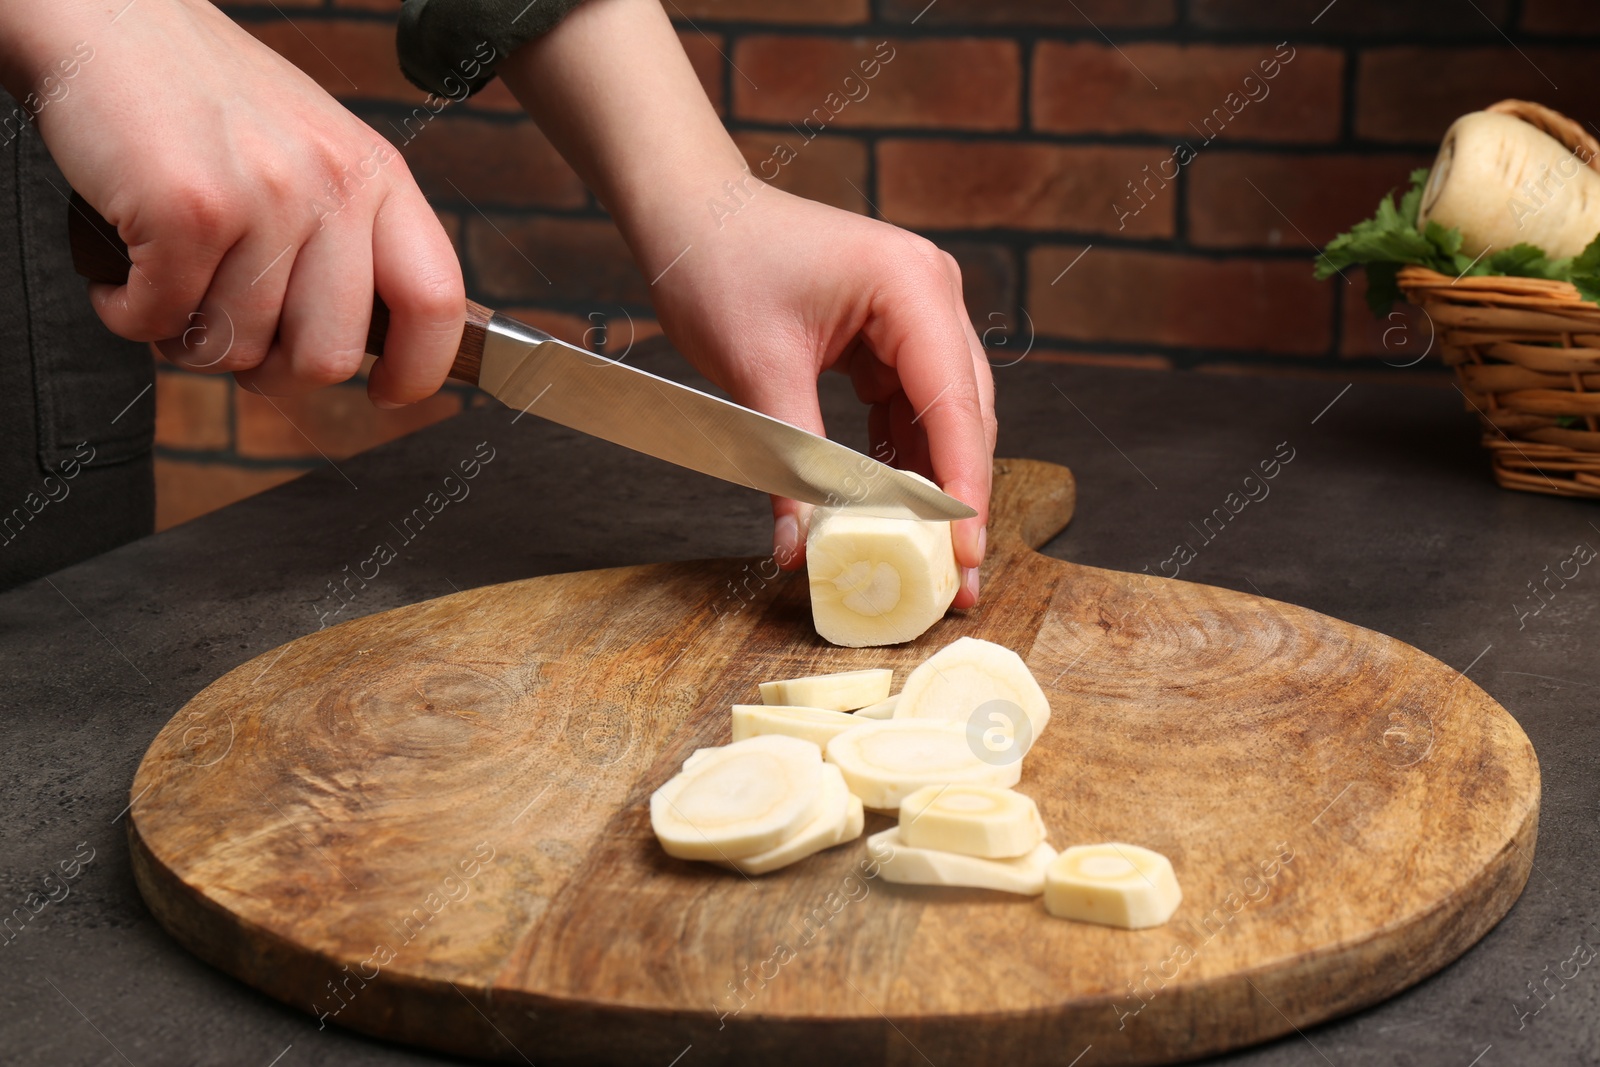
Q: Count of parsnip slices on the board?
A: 11